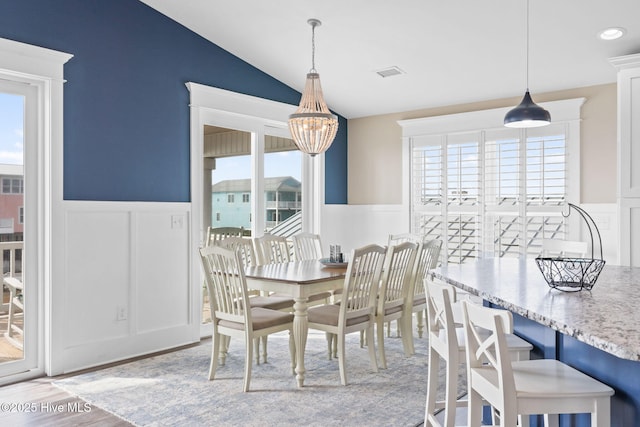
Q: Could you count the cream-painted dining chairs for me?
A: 8